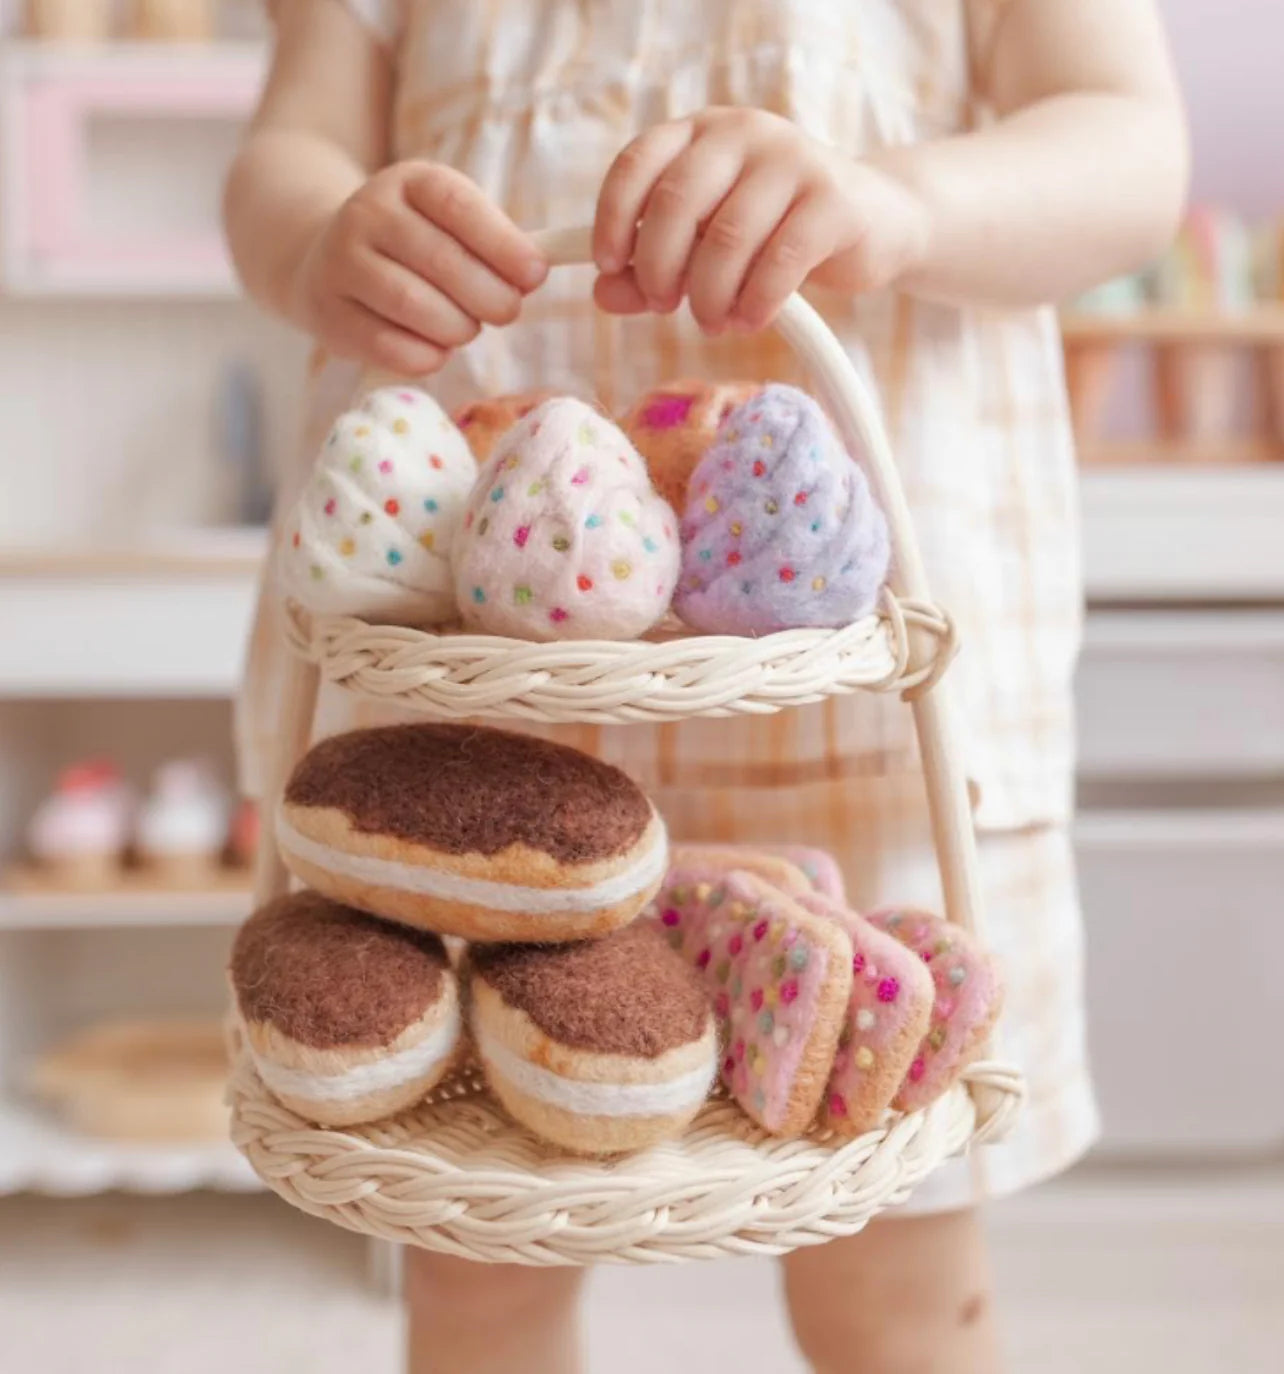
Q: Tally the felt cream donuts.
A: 3